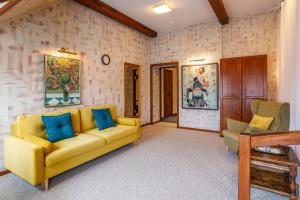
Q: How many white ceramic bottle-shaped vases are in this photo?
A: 0